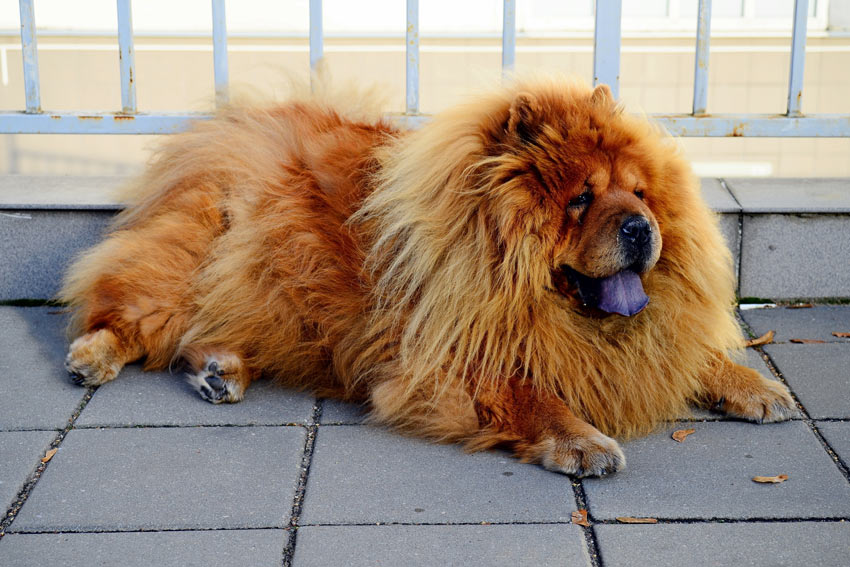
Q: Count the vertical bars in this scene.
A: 9